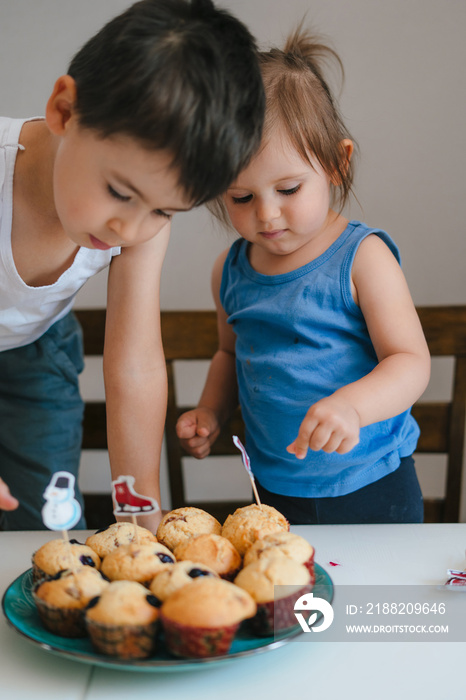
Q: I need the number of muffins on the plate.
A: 12